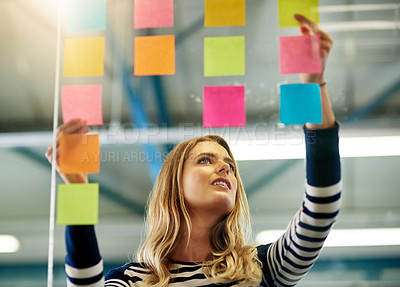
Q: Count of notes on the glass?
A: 13